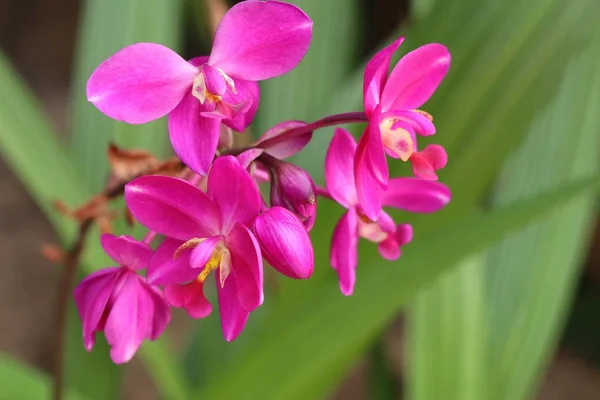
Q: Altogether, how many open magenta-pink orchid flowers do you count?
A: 5